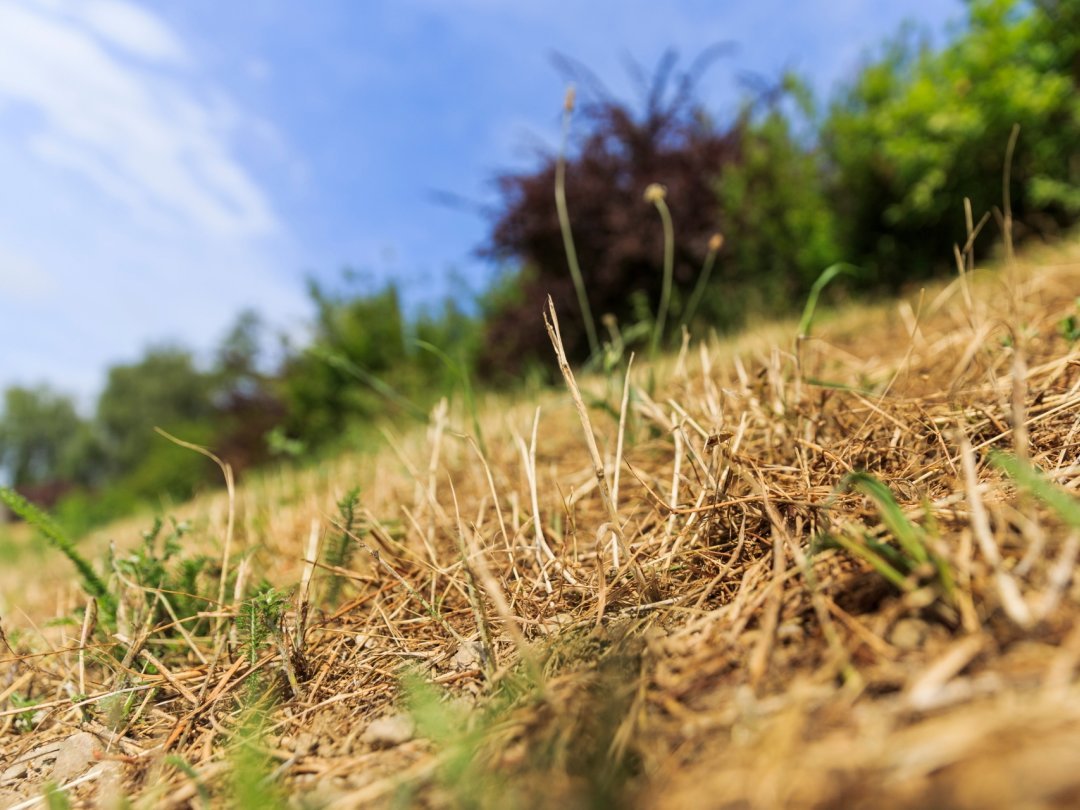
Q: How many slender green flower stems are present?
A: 3